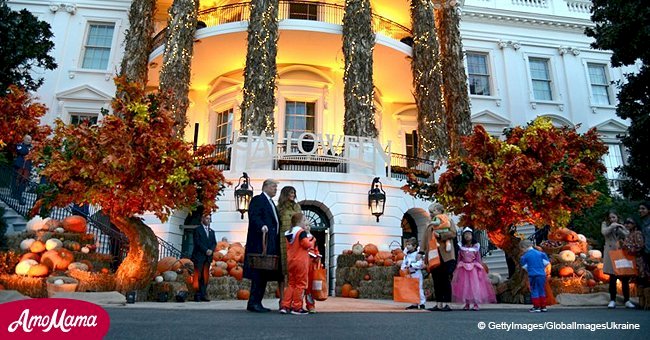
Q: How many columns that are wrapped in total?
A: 6